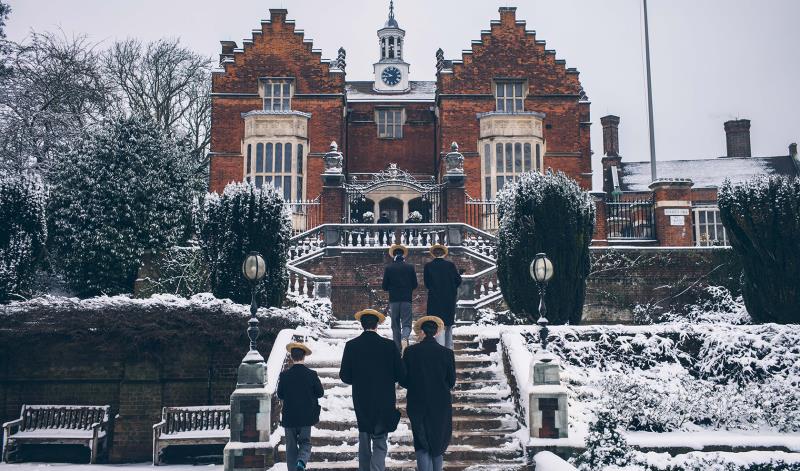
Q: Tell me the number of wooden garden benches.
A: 2